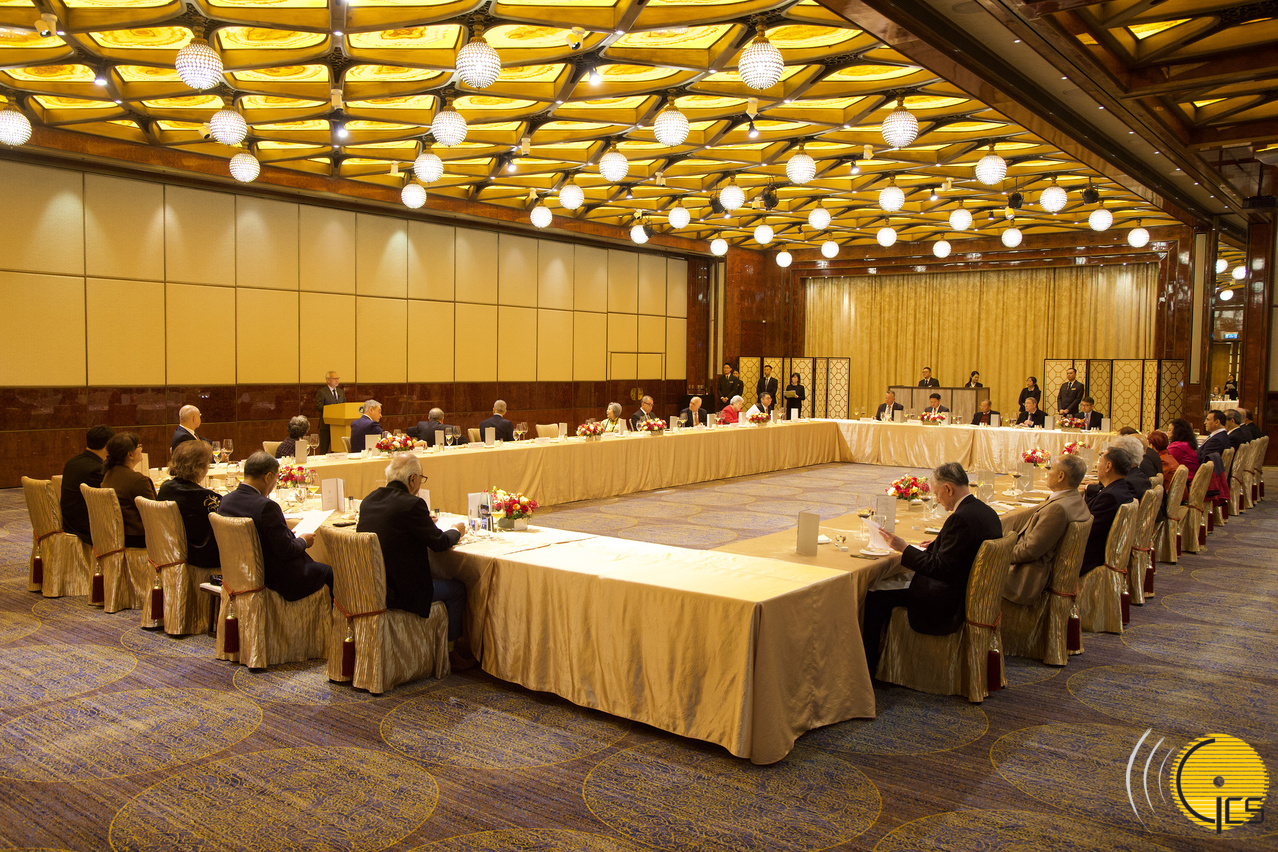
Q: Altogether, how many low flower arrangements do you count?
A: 11